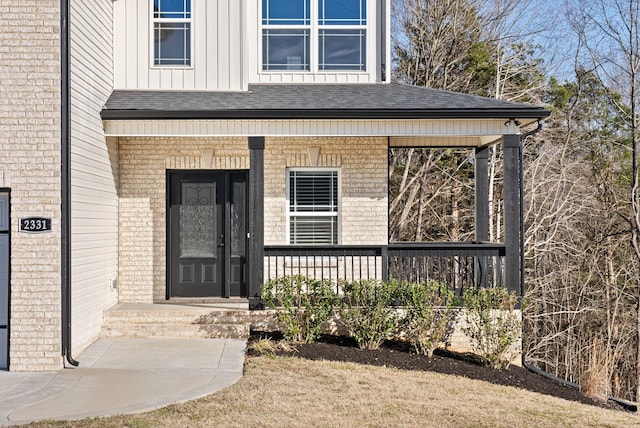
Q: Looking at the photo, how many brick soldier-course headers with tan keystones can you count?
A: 2